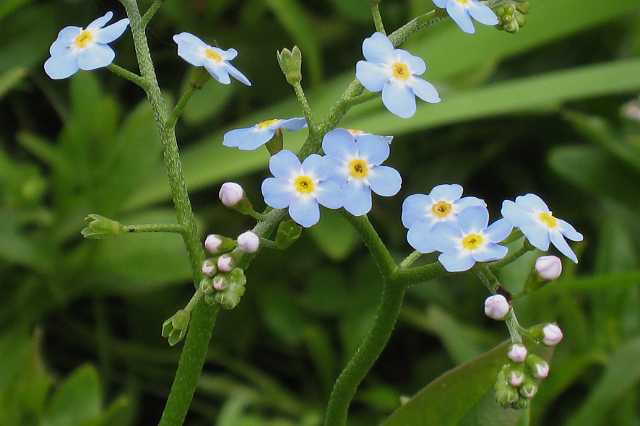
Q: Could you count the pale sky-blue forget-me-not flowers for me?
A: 11